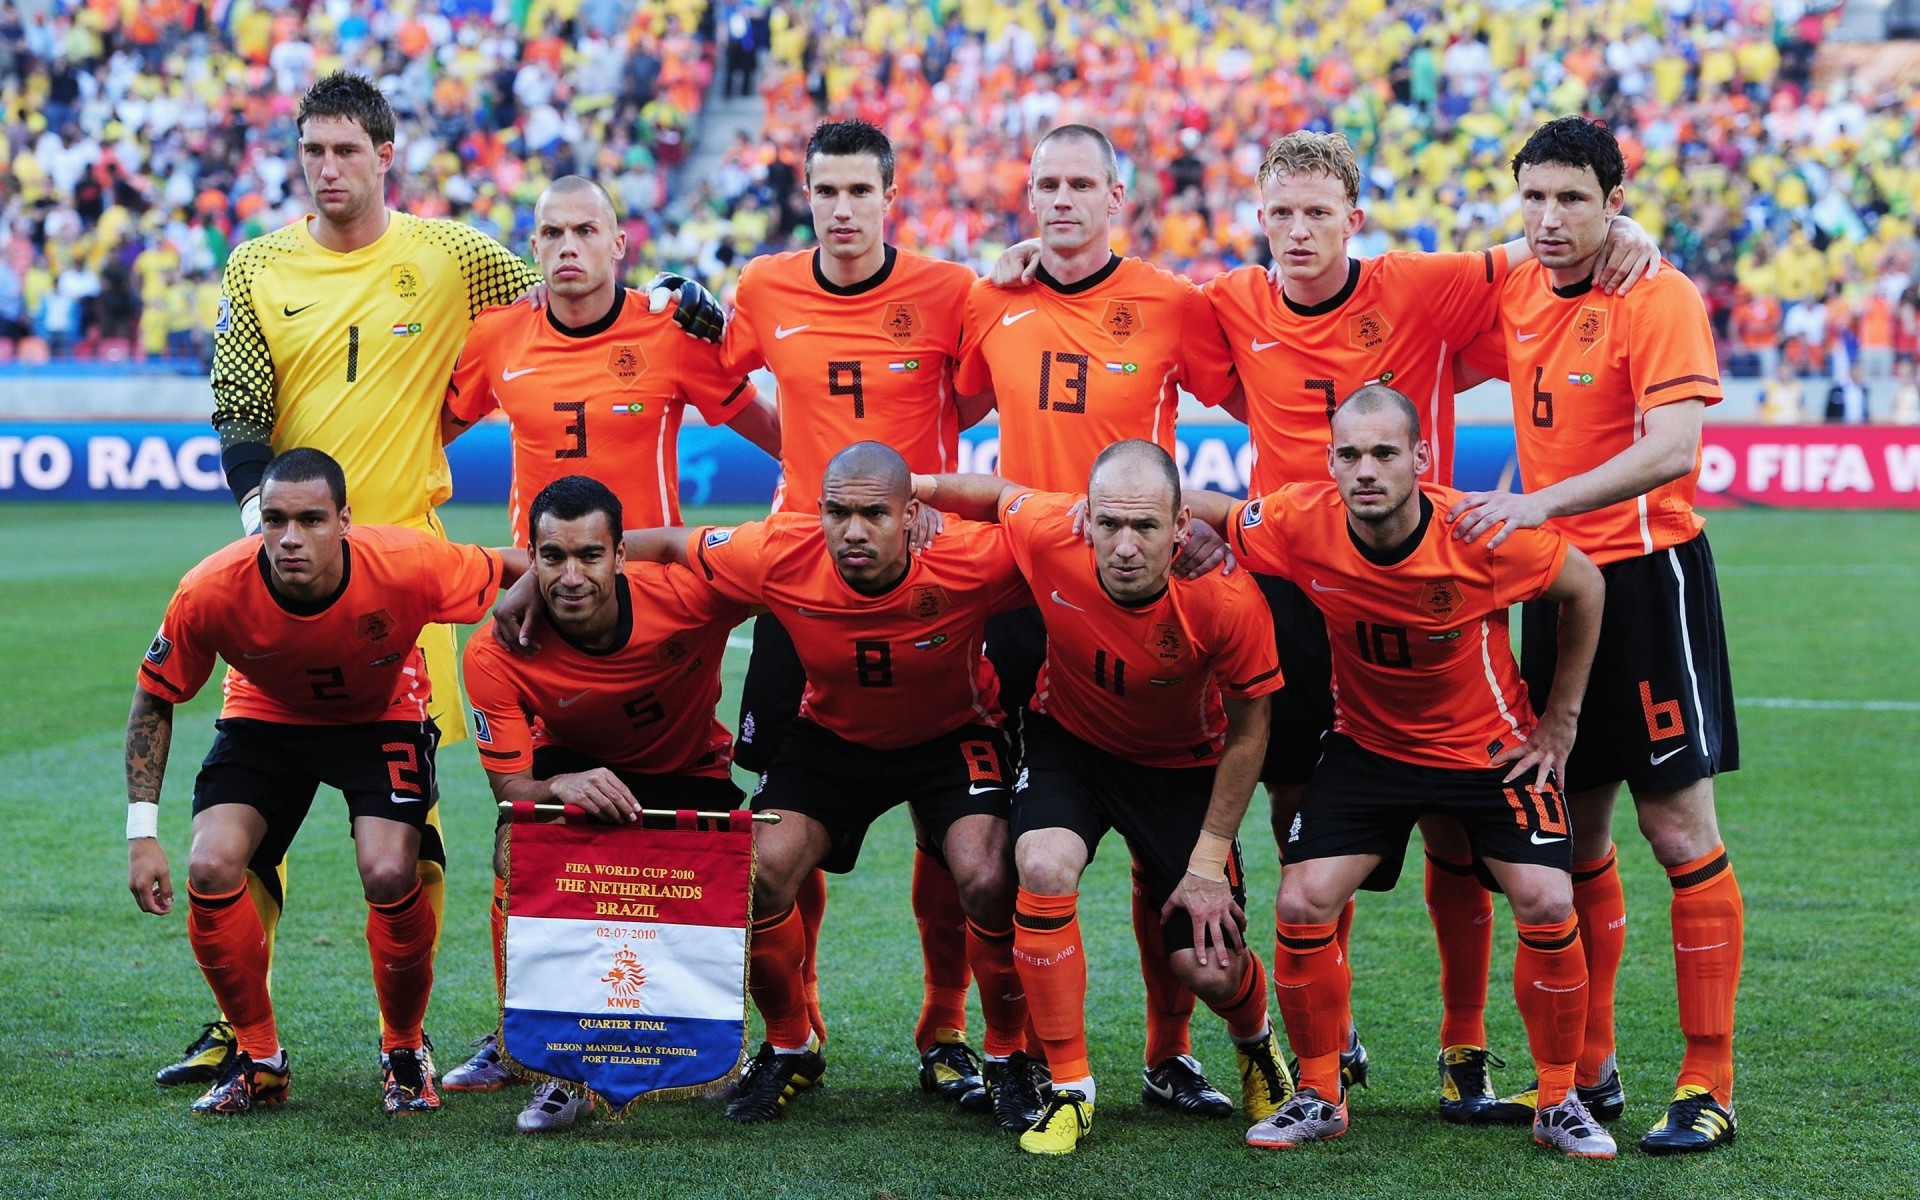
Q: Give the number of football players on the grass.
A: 11